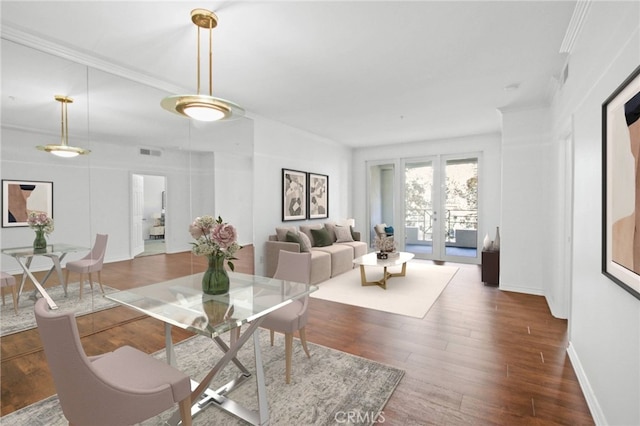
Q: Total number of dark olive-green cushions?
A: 3